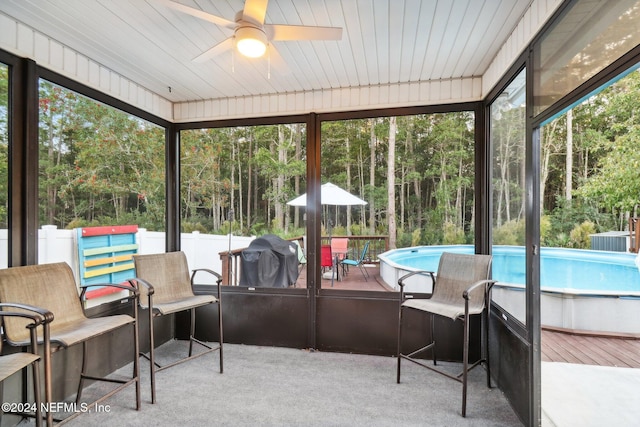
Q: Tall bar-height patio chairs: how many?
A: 4